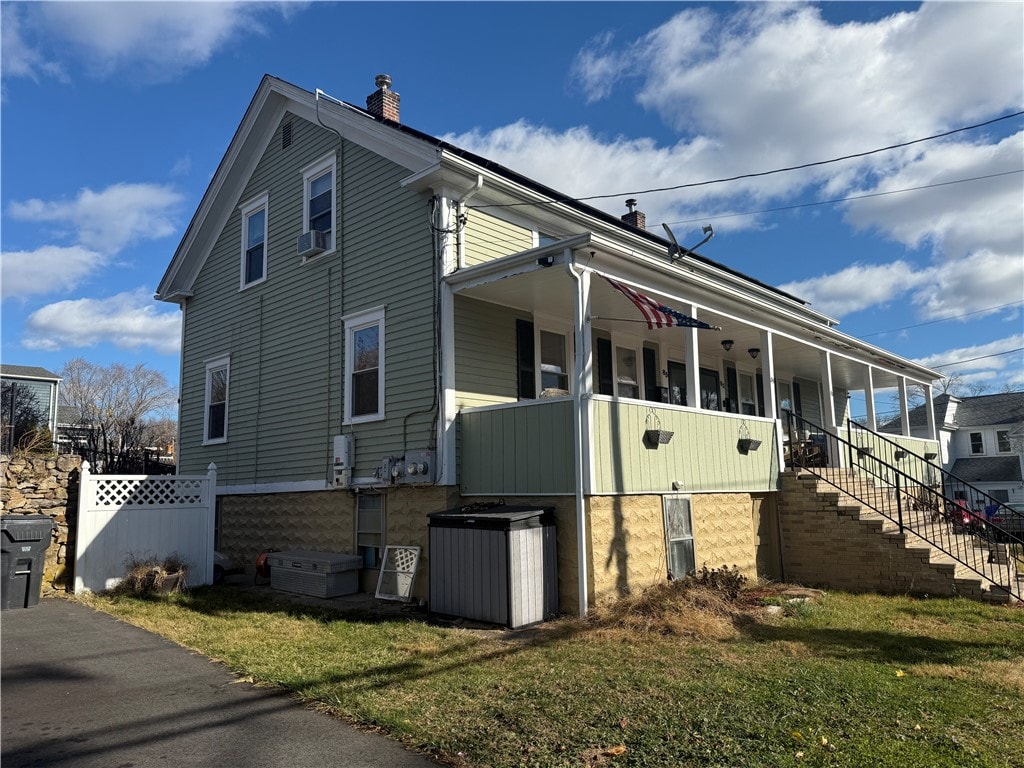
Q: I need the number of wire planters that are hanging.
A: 5